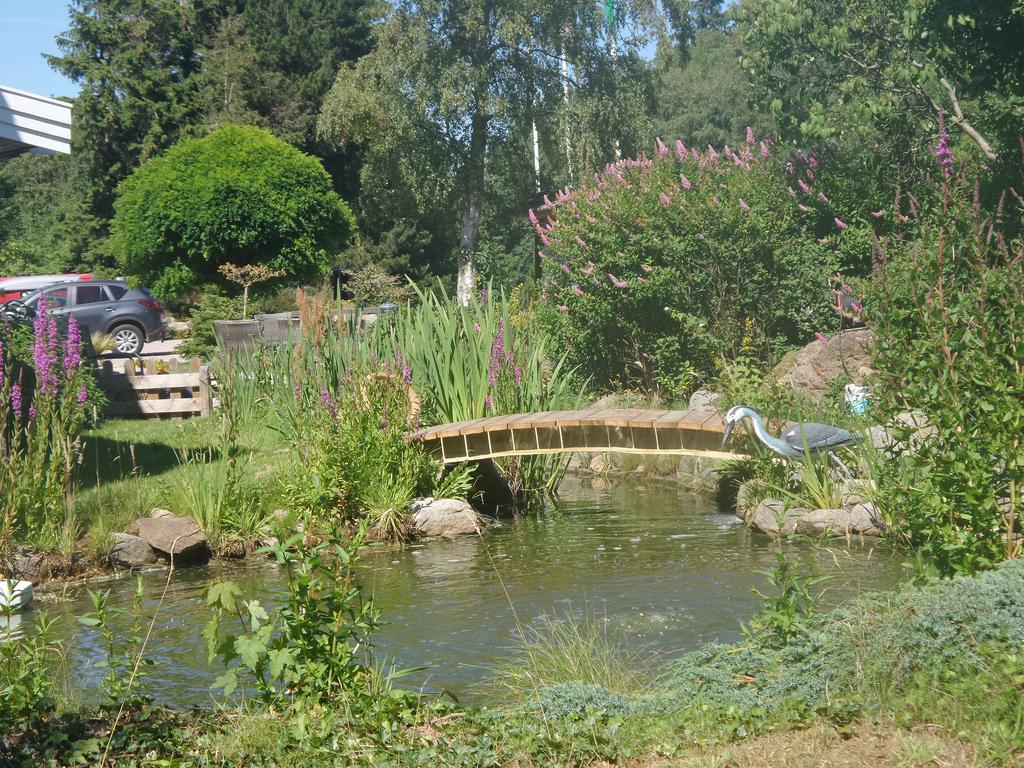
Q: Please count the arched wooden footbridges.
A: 1